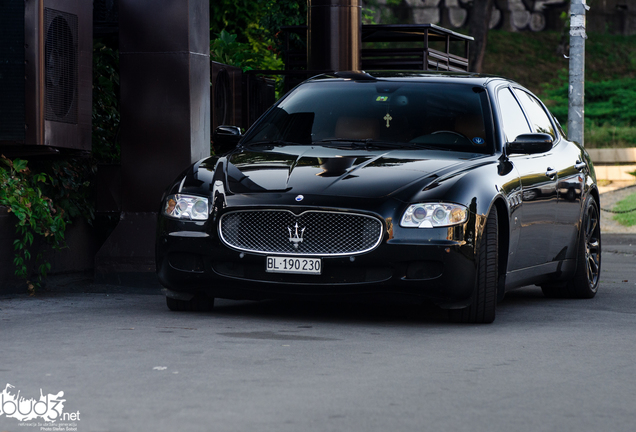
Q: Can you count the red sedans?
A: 0